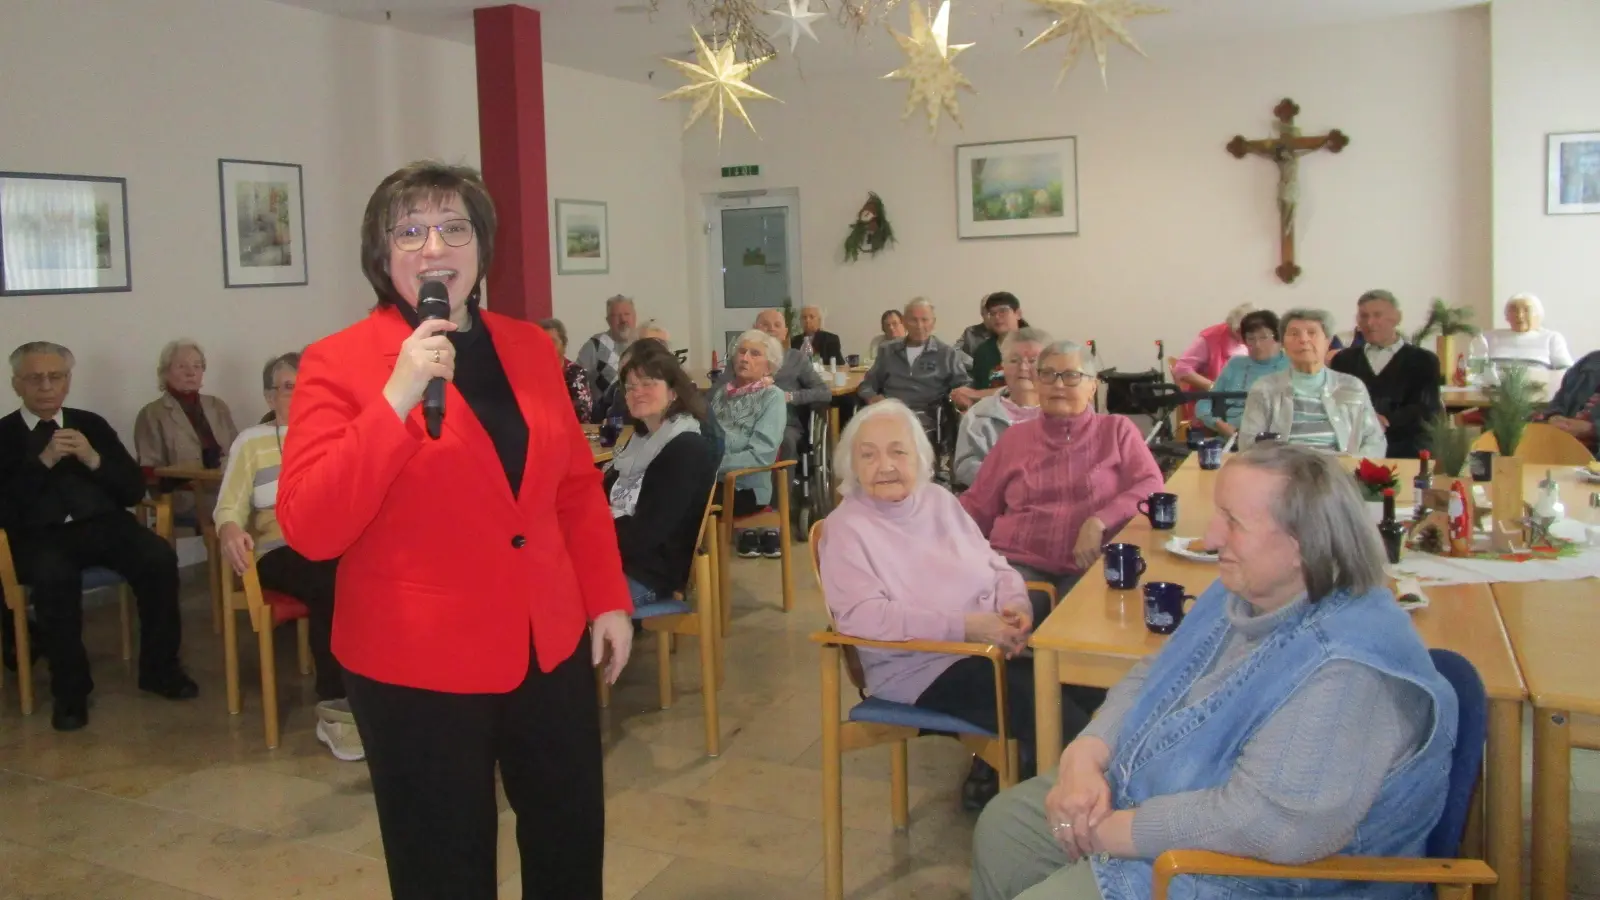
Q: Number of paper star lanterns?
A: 4